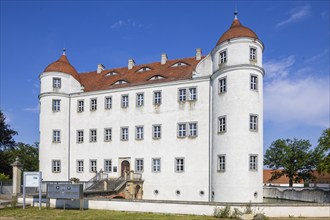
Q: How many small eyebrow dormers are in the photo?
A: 5